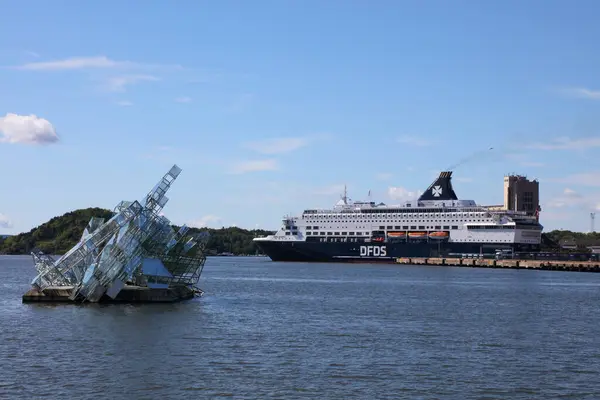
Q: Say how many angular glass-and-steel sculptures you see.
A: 1